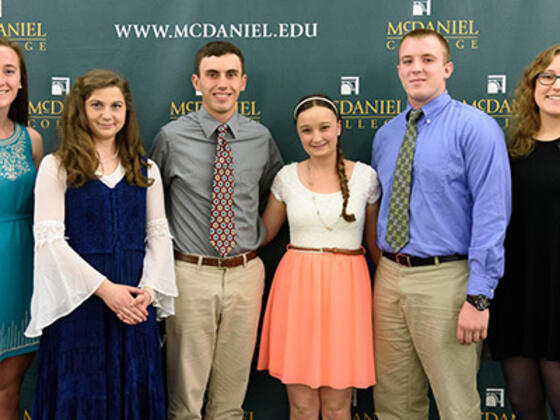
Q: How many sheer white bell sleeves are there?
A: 2